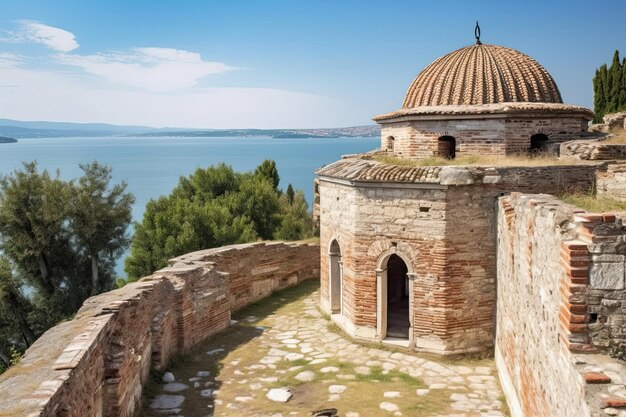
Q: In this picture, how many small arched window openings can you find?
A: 3